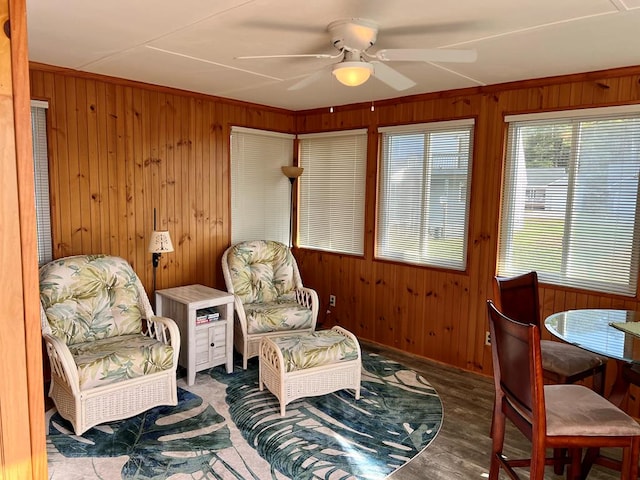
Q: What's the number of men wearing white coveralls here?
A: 0